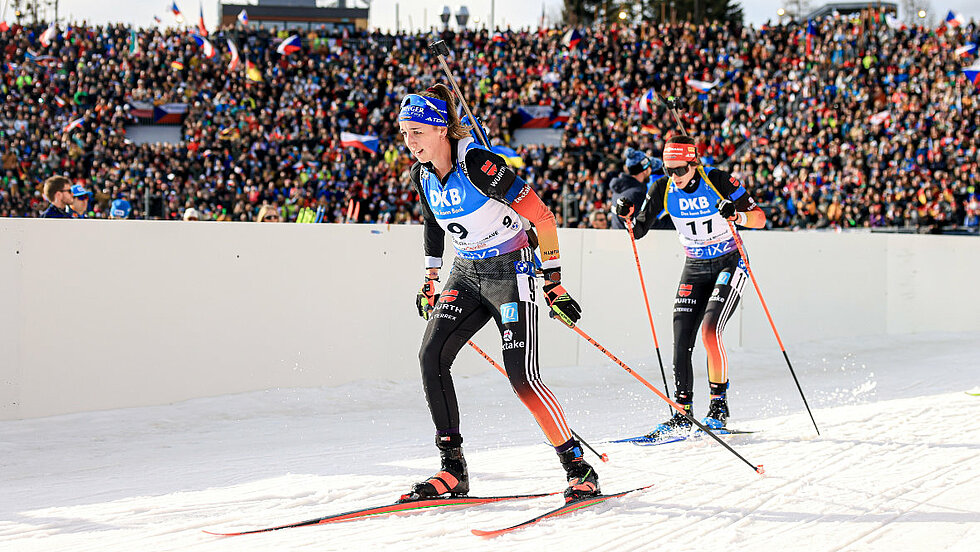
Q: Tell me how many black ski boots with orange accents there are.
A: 2